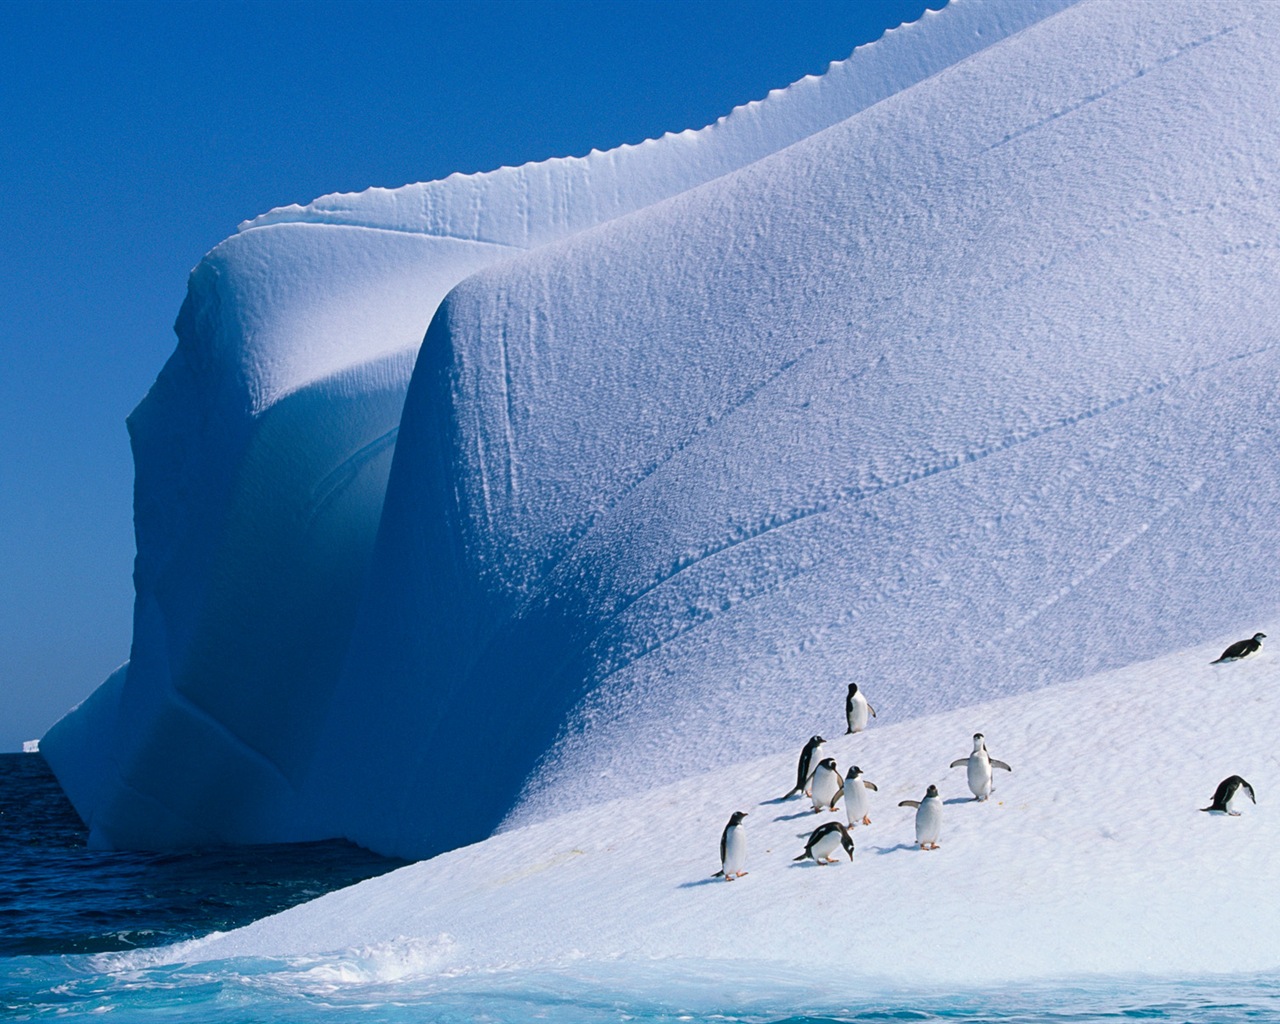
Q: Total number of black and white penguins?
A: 10